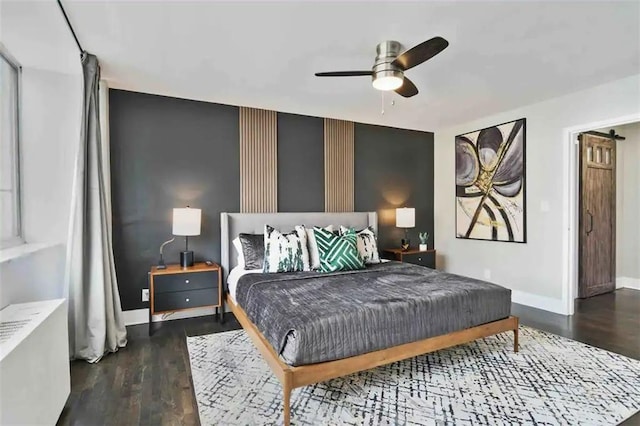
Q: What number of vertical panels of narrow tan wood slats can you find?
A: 2